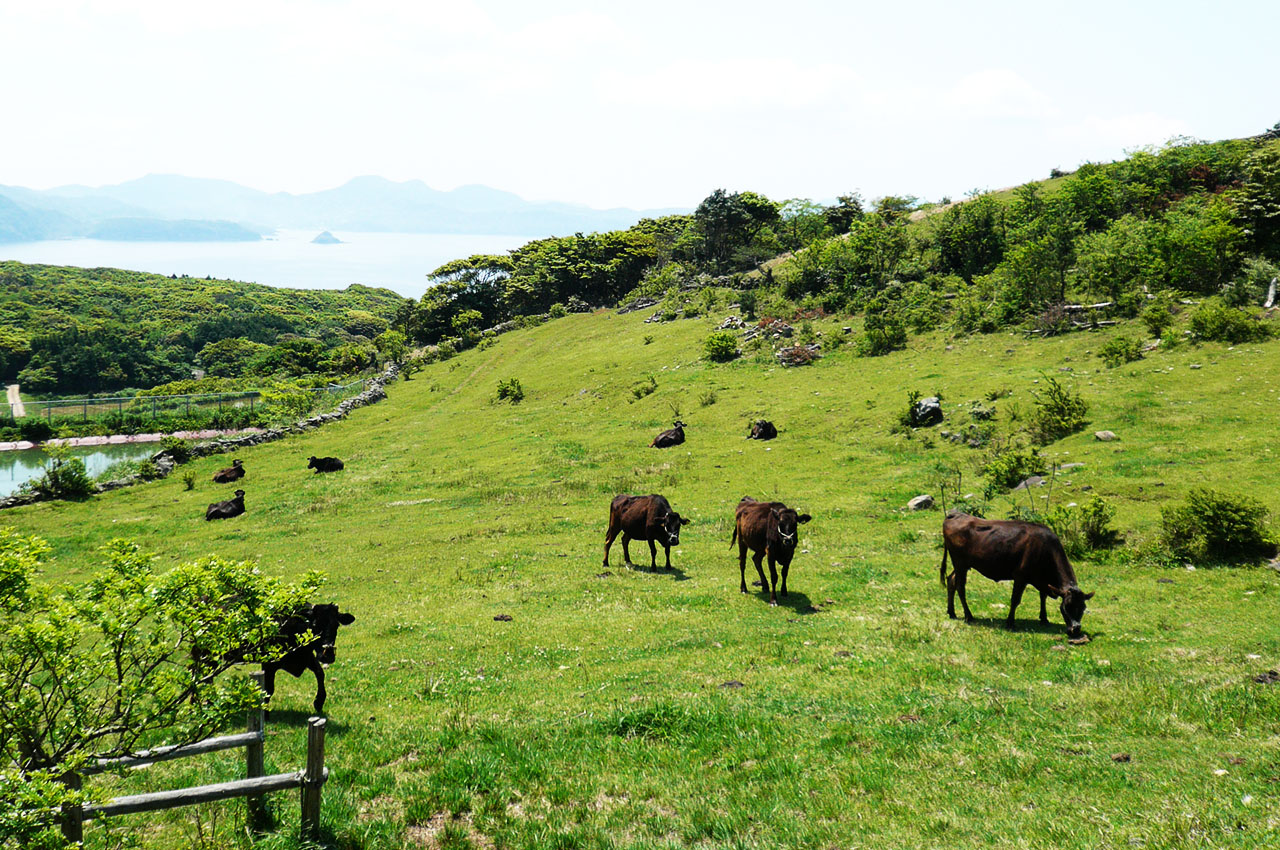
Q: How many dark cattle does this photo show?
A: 9